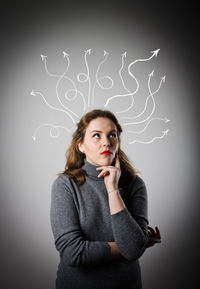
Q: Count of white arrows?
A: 12